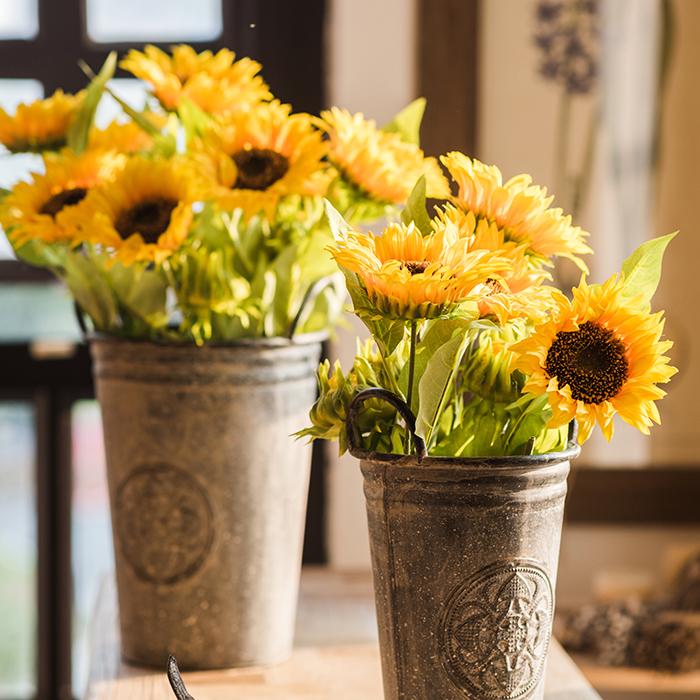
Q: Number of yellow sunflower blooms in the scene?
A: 11